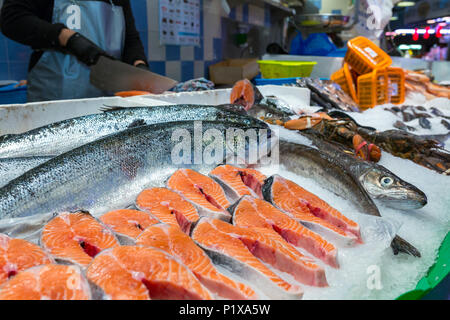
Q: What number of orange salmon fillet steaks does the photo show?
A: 12